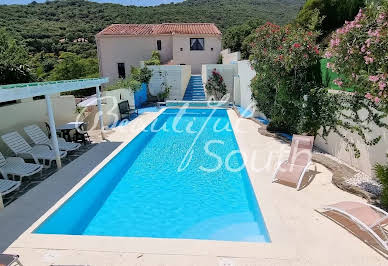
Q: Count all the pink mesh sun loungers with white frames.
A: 2